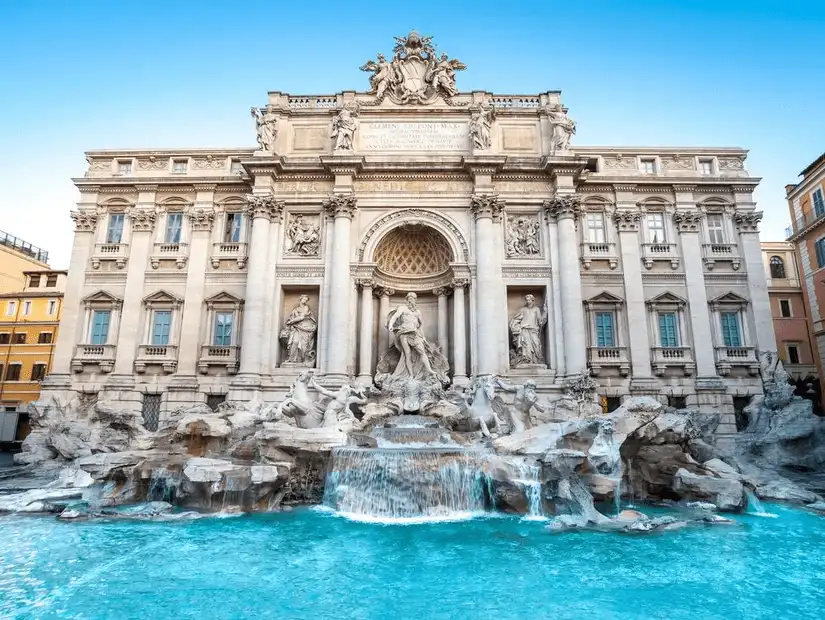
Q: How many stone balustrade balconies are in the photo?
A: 12